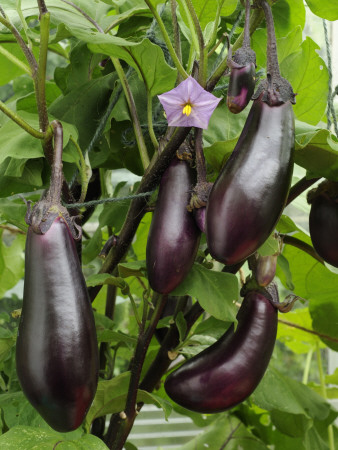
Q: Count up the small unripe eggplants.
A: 3